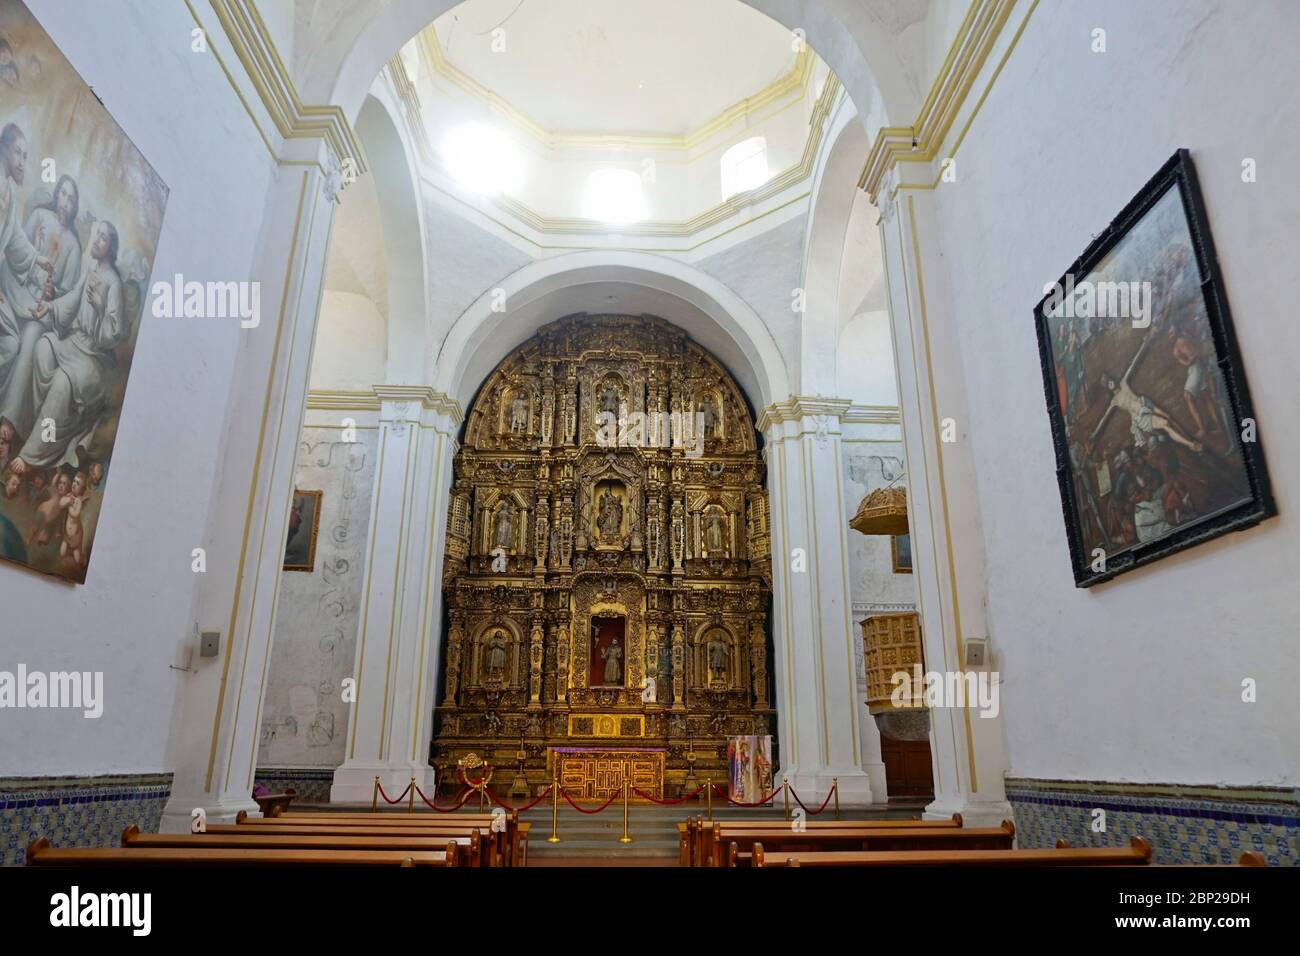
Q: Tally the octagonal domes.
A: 1